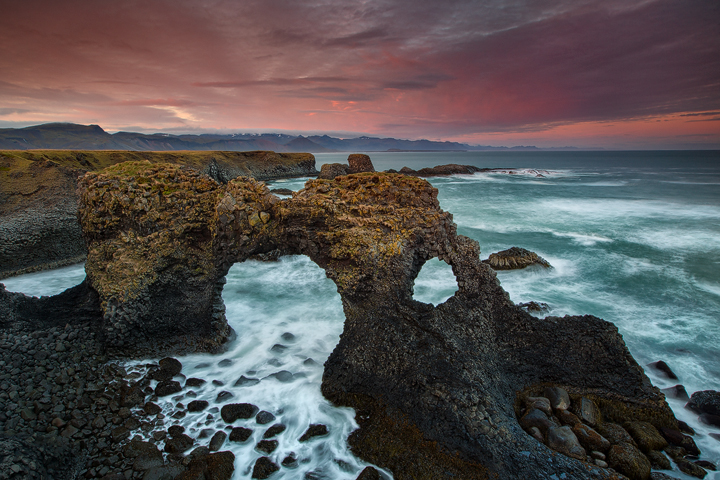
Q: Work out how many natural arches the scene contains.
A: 2